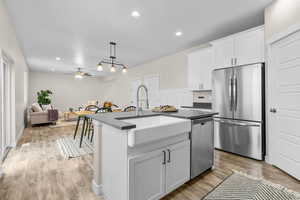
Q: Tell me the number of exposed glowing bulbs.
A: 3